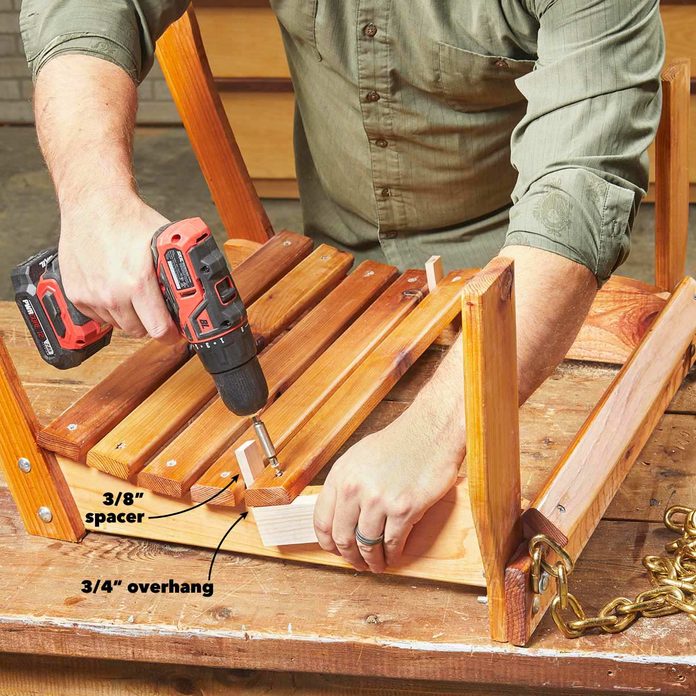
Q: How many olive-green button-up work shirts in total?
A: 1